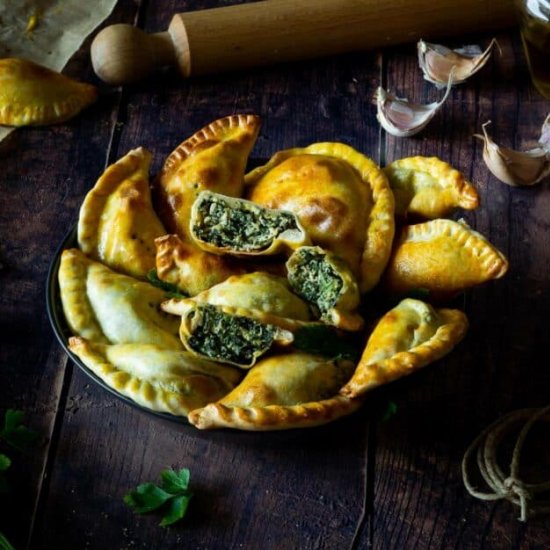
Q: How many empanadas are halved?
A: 3